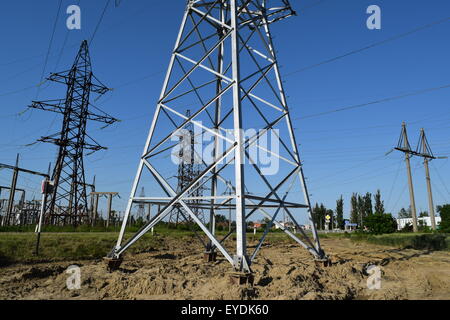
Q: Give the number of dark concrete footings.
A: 4